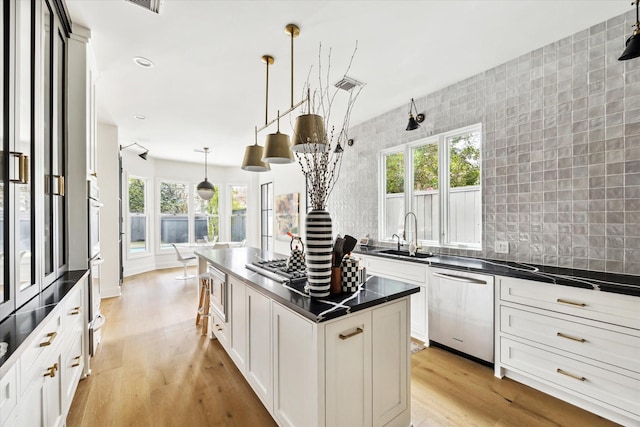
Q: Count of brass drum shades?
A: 3